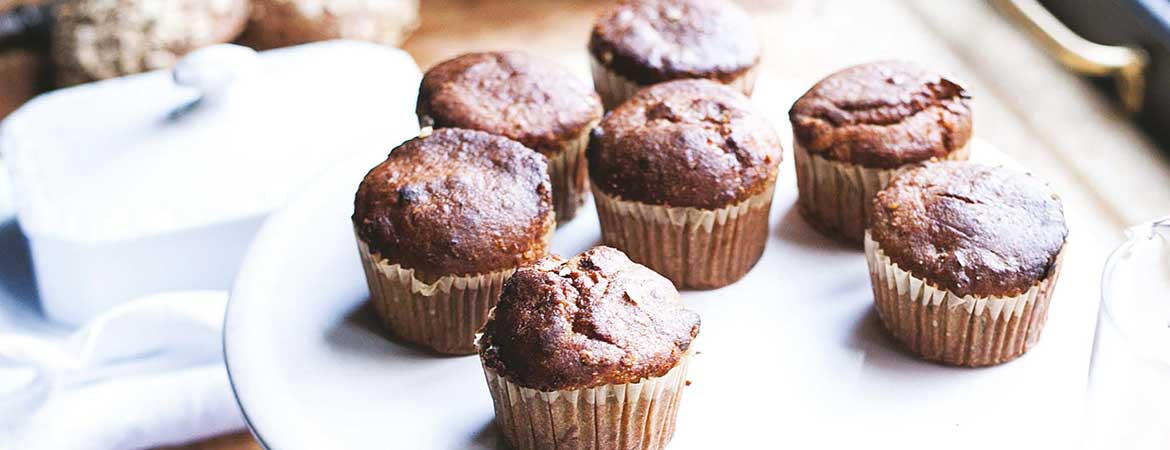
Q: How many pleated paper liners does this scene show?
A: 7